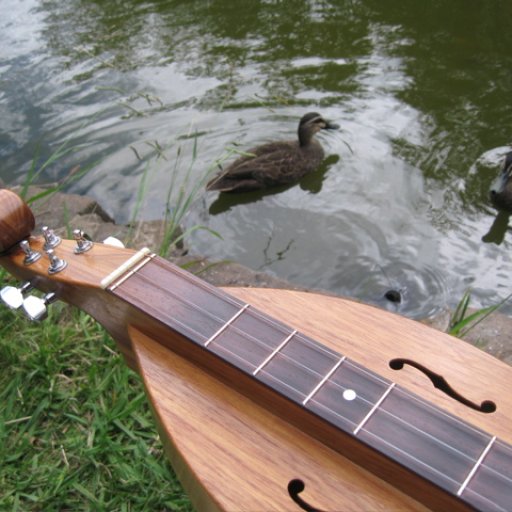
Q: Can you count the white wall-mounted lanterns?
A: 0